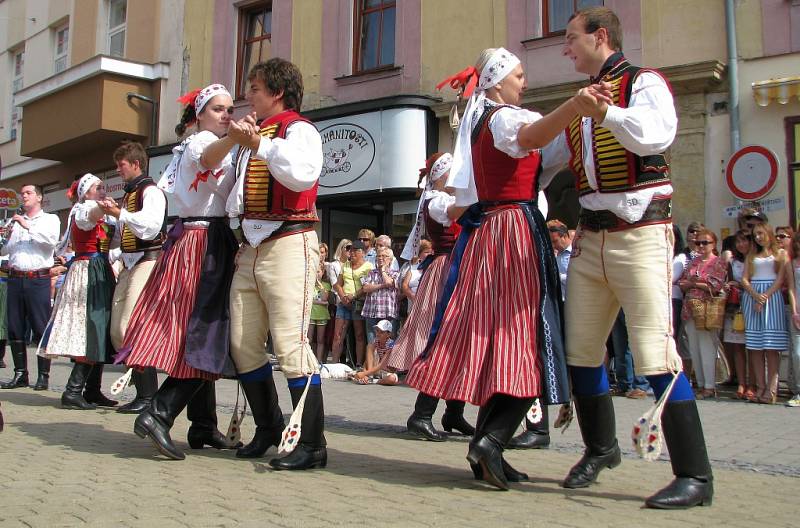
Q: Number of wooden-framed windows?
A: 3